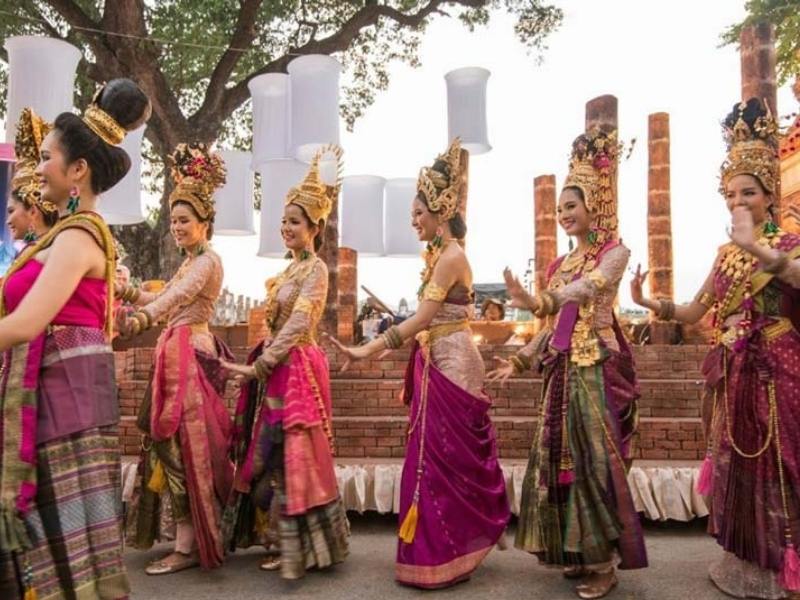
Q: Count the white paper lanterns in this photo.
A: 9